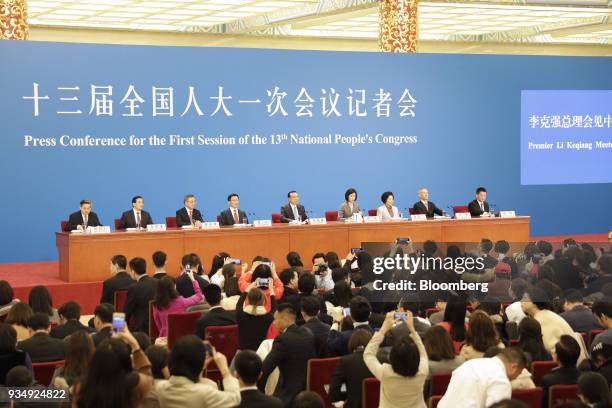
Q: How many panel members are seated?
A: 9